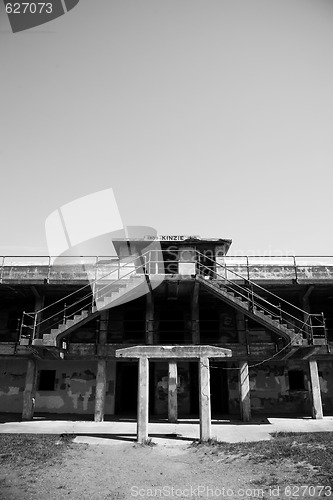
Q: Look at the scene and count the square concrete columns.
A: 7